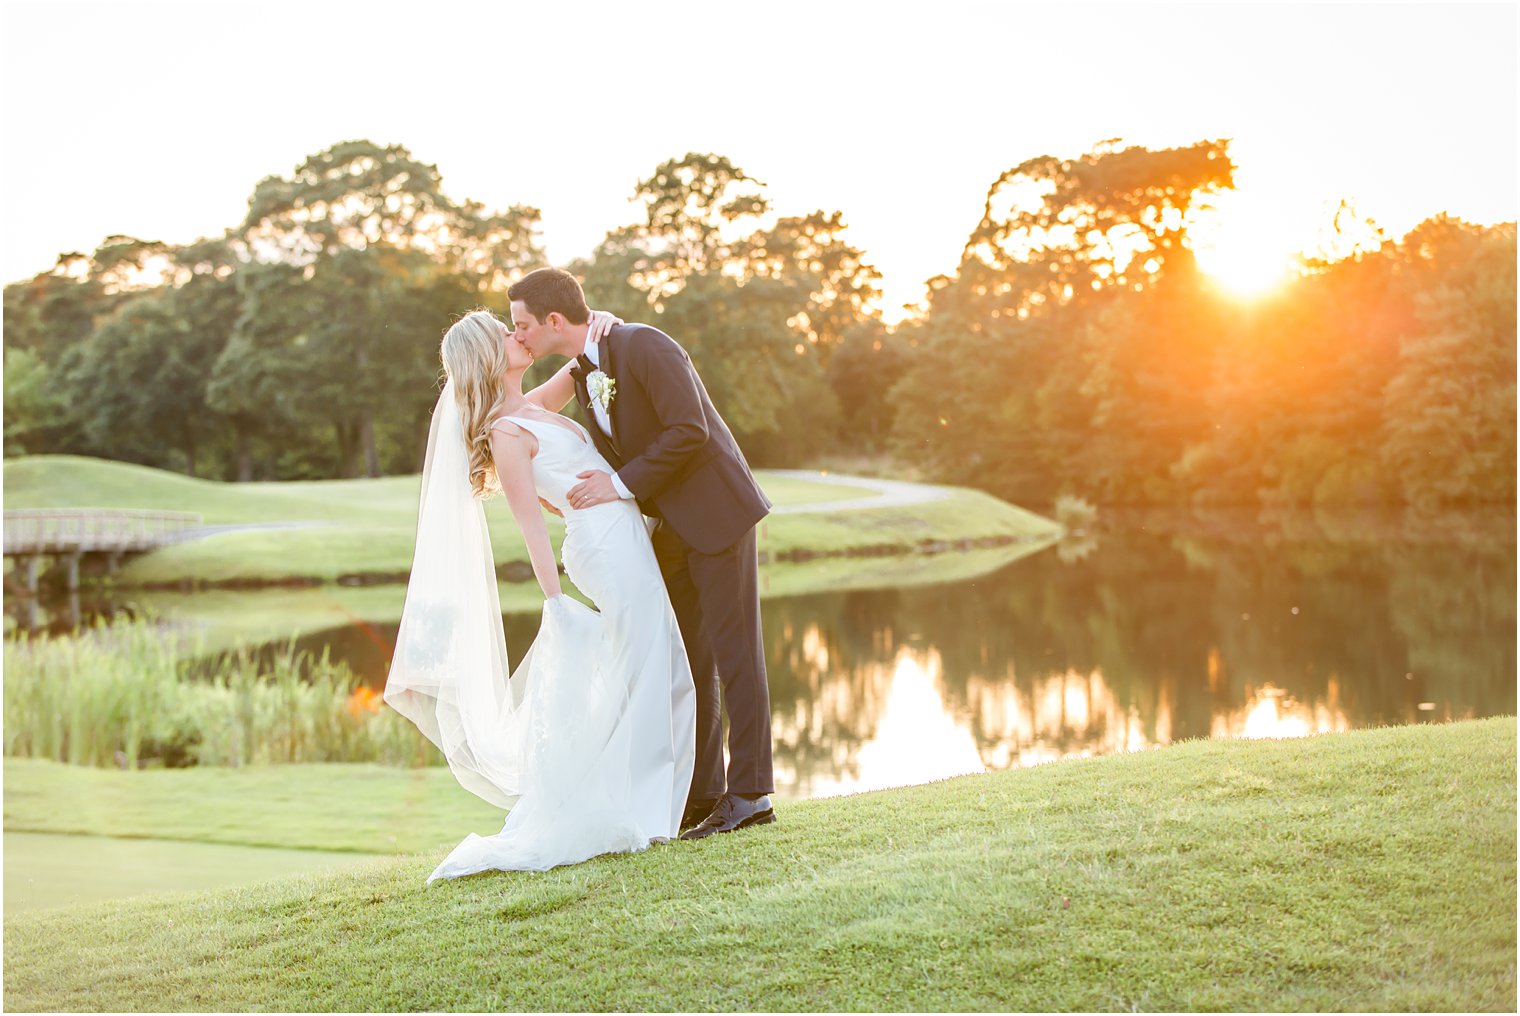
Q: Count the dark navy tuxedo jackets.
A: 1